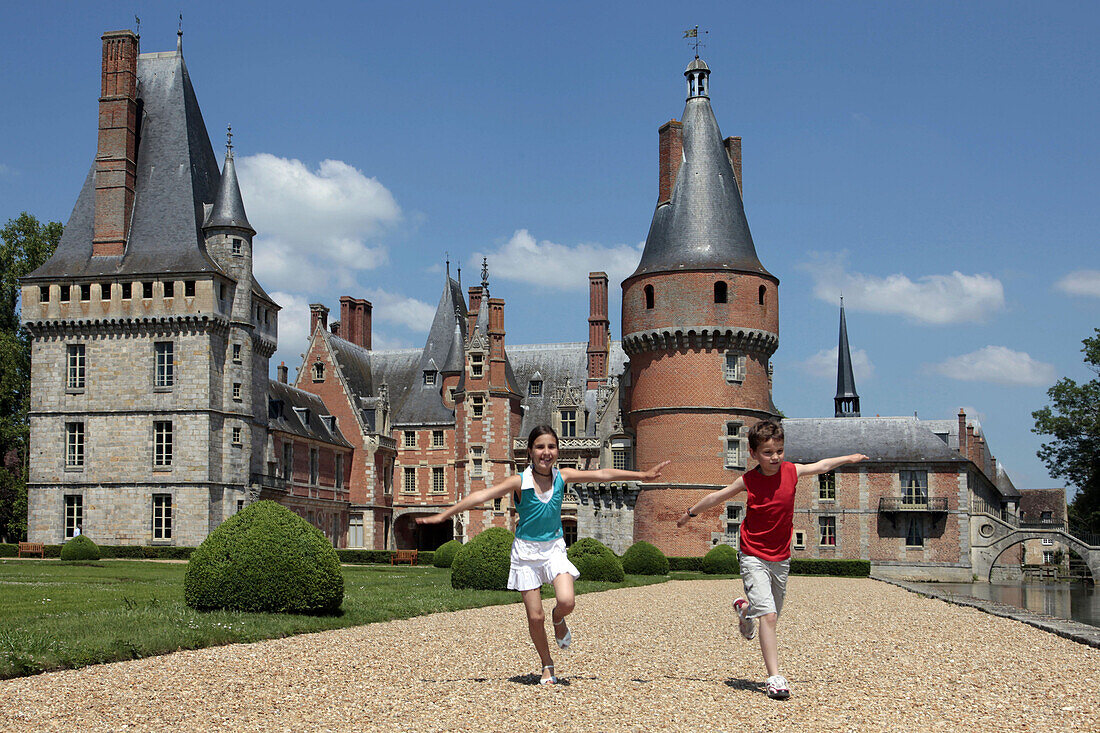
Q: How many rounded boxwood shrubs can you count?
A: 7